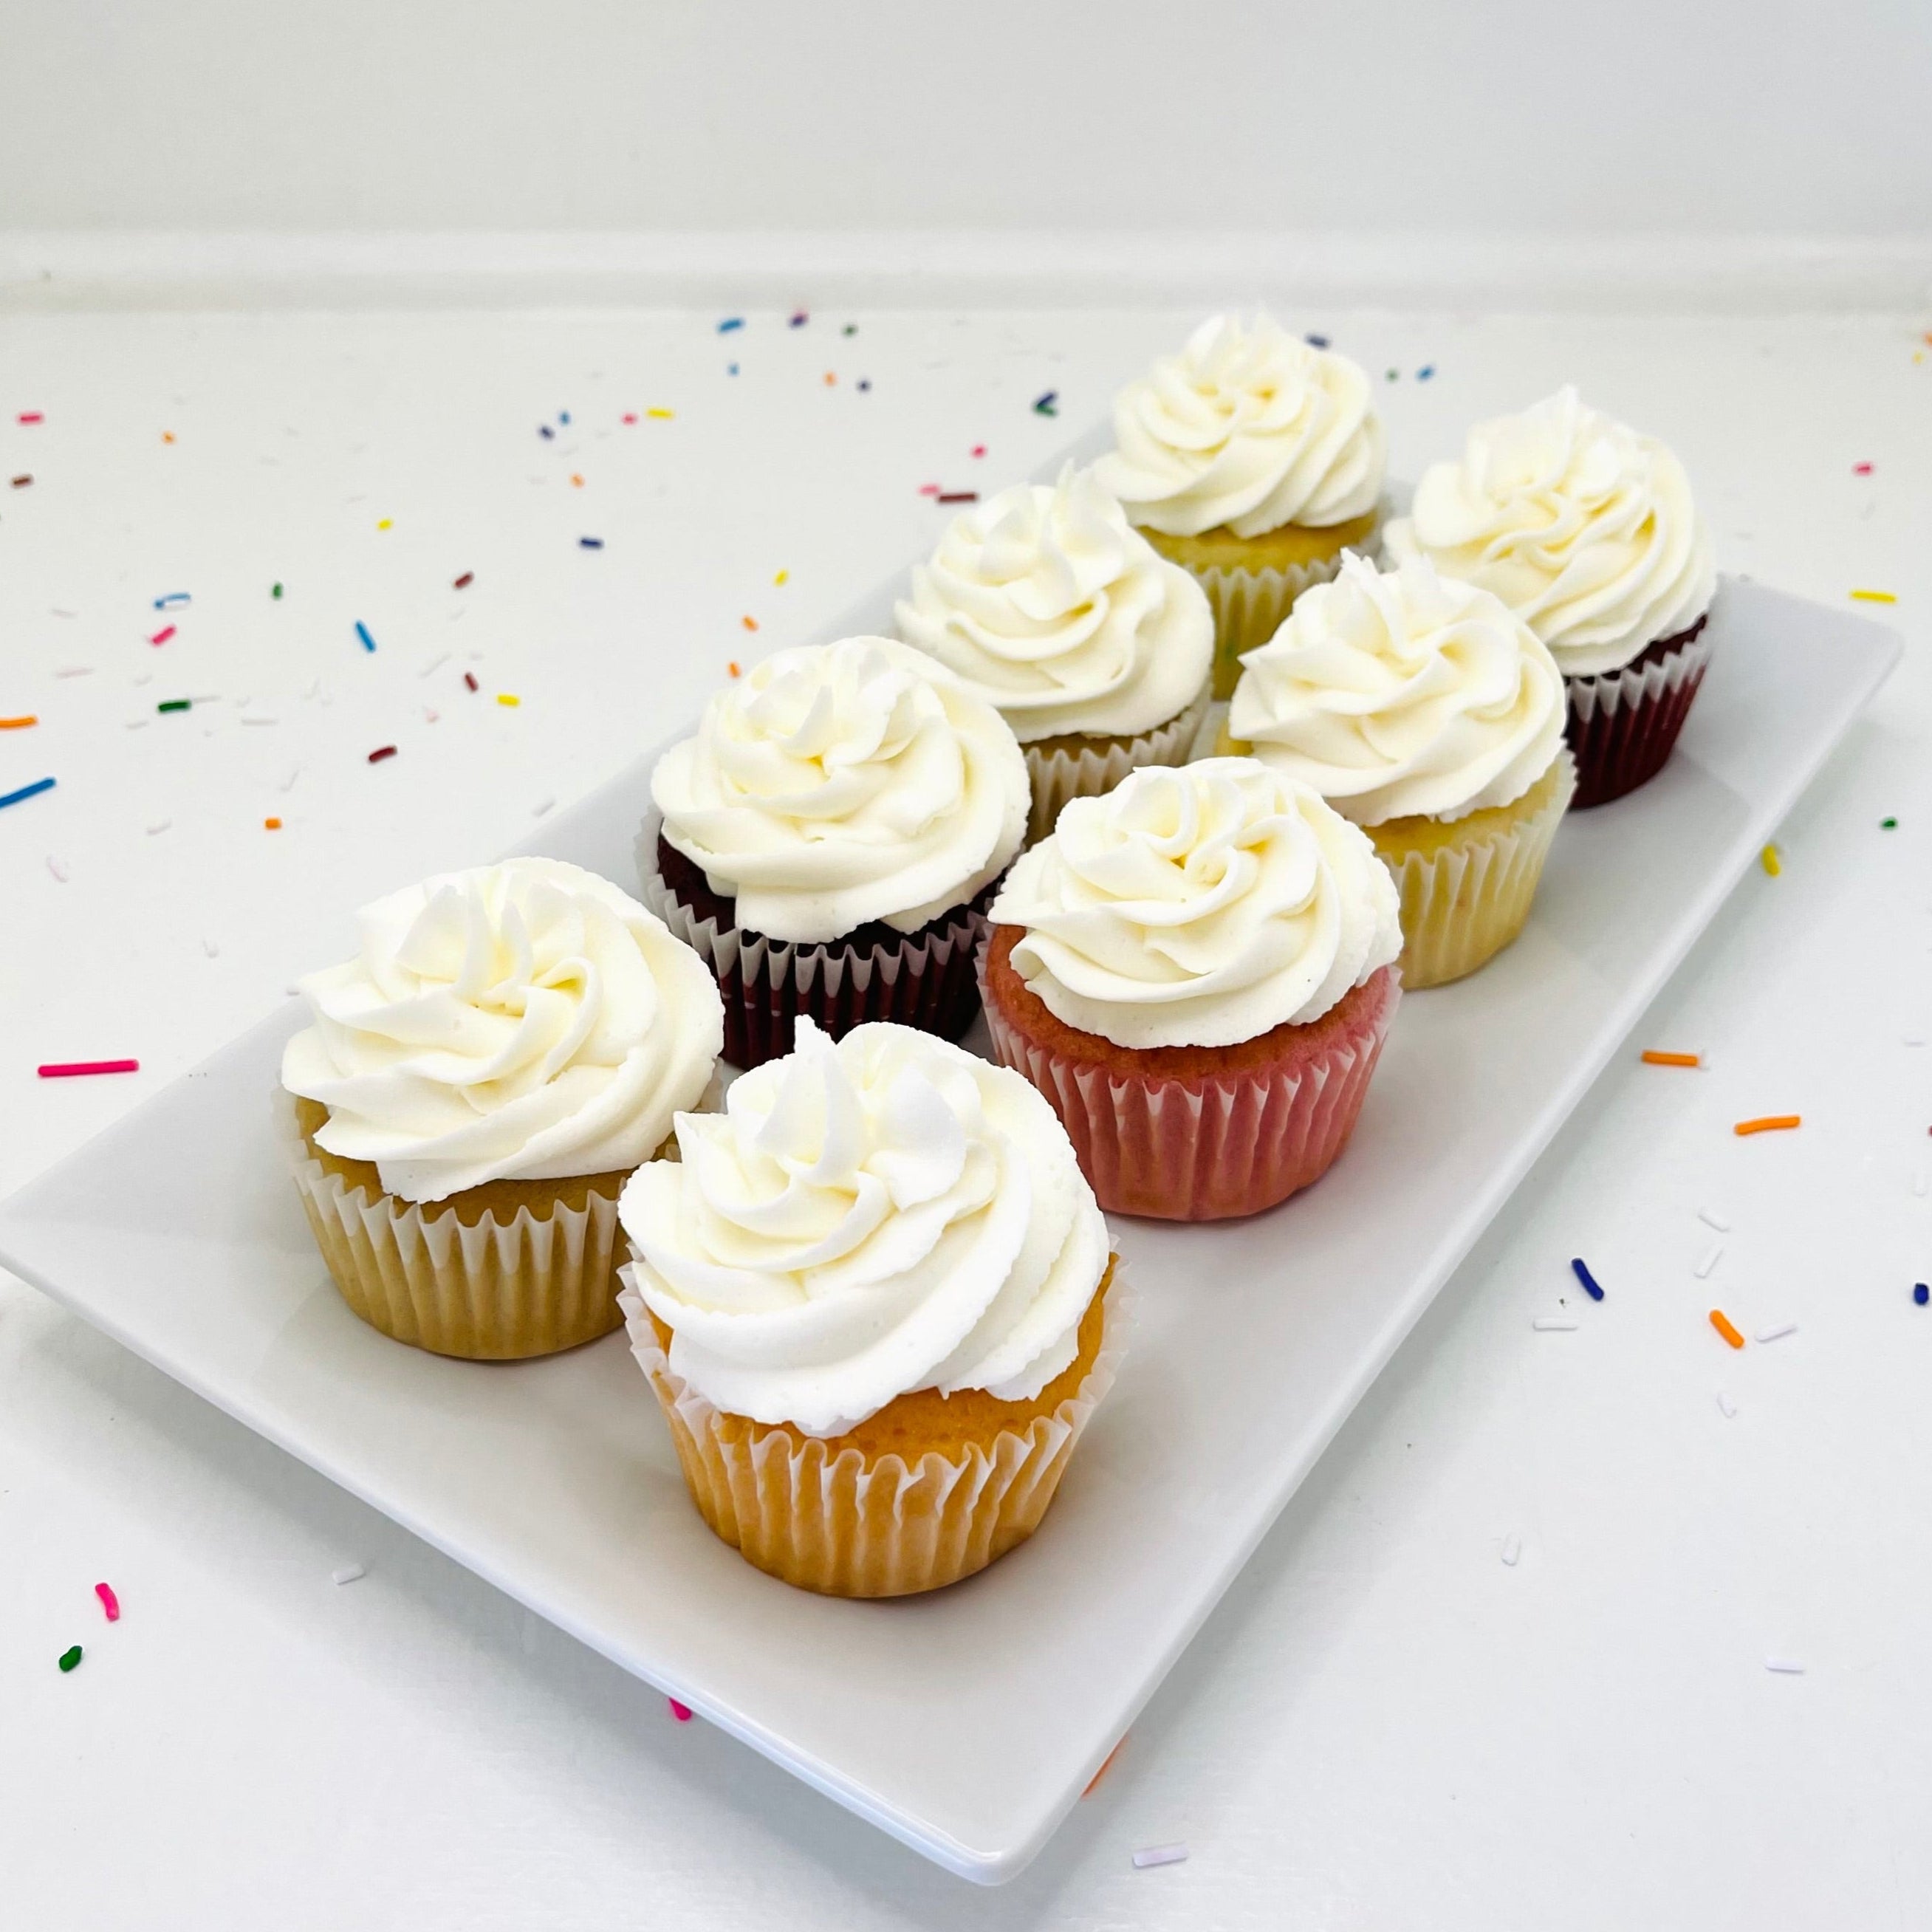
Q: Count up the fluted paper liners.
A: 8